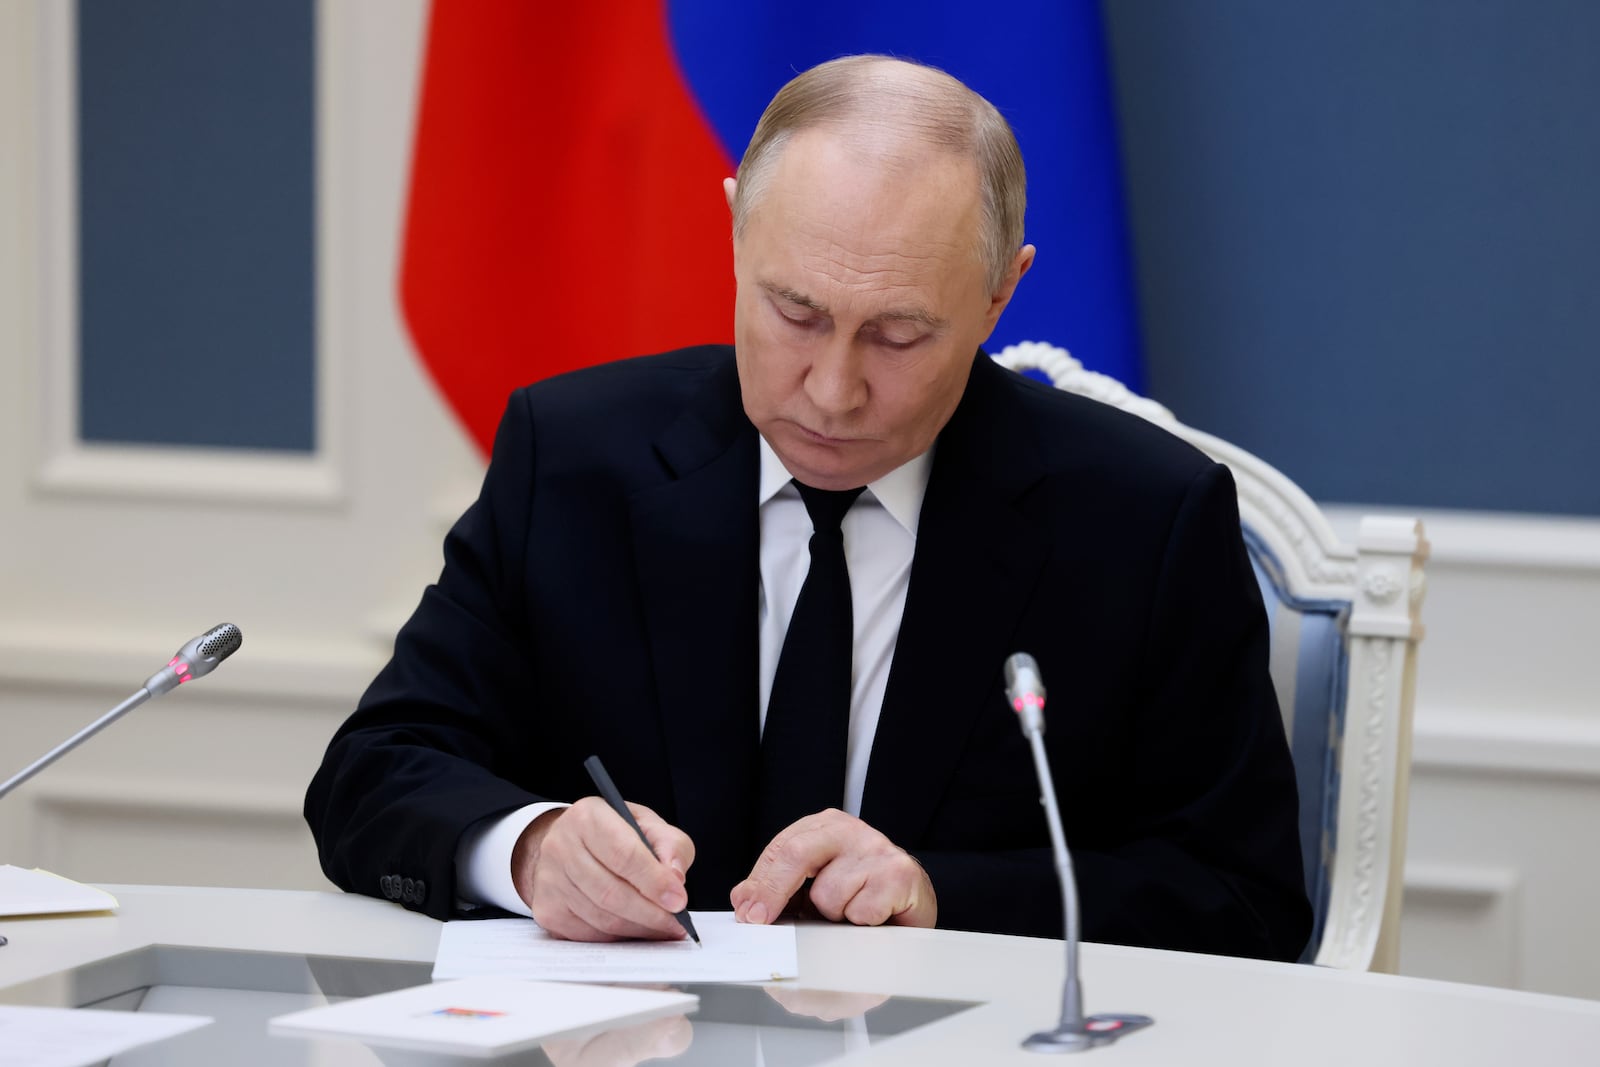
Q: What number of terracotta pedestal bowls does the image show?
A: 0